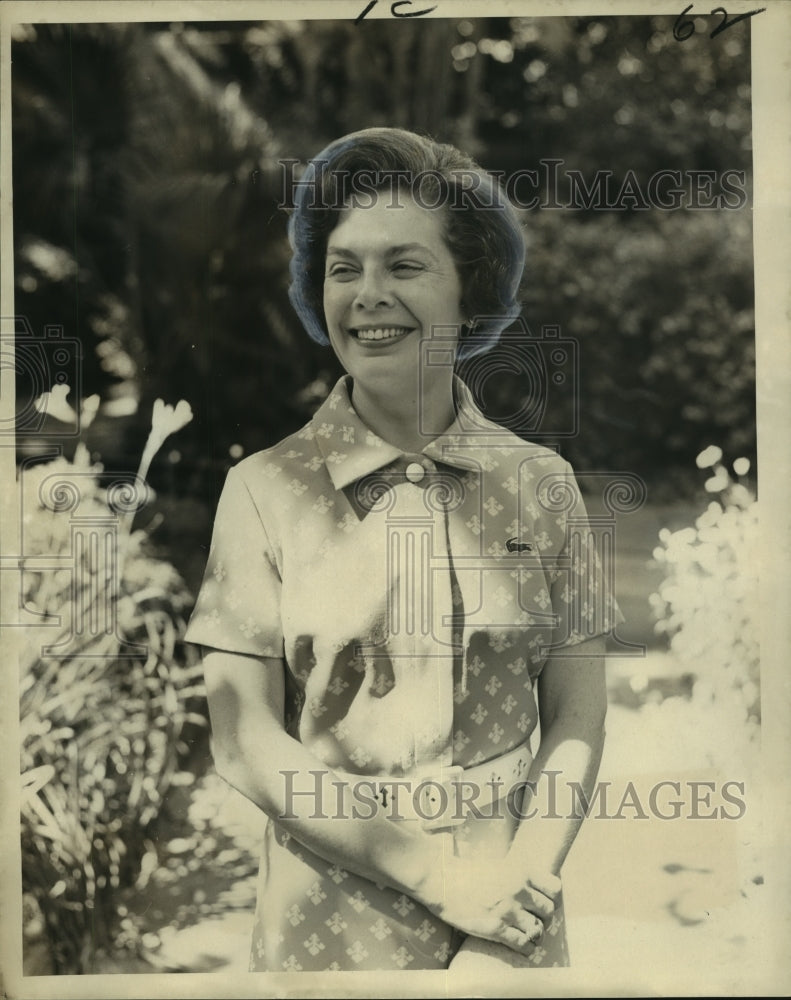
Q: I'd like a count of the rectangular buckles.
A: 1